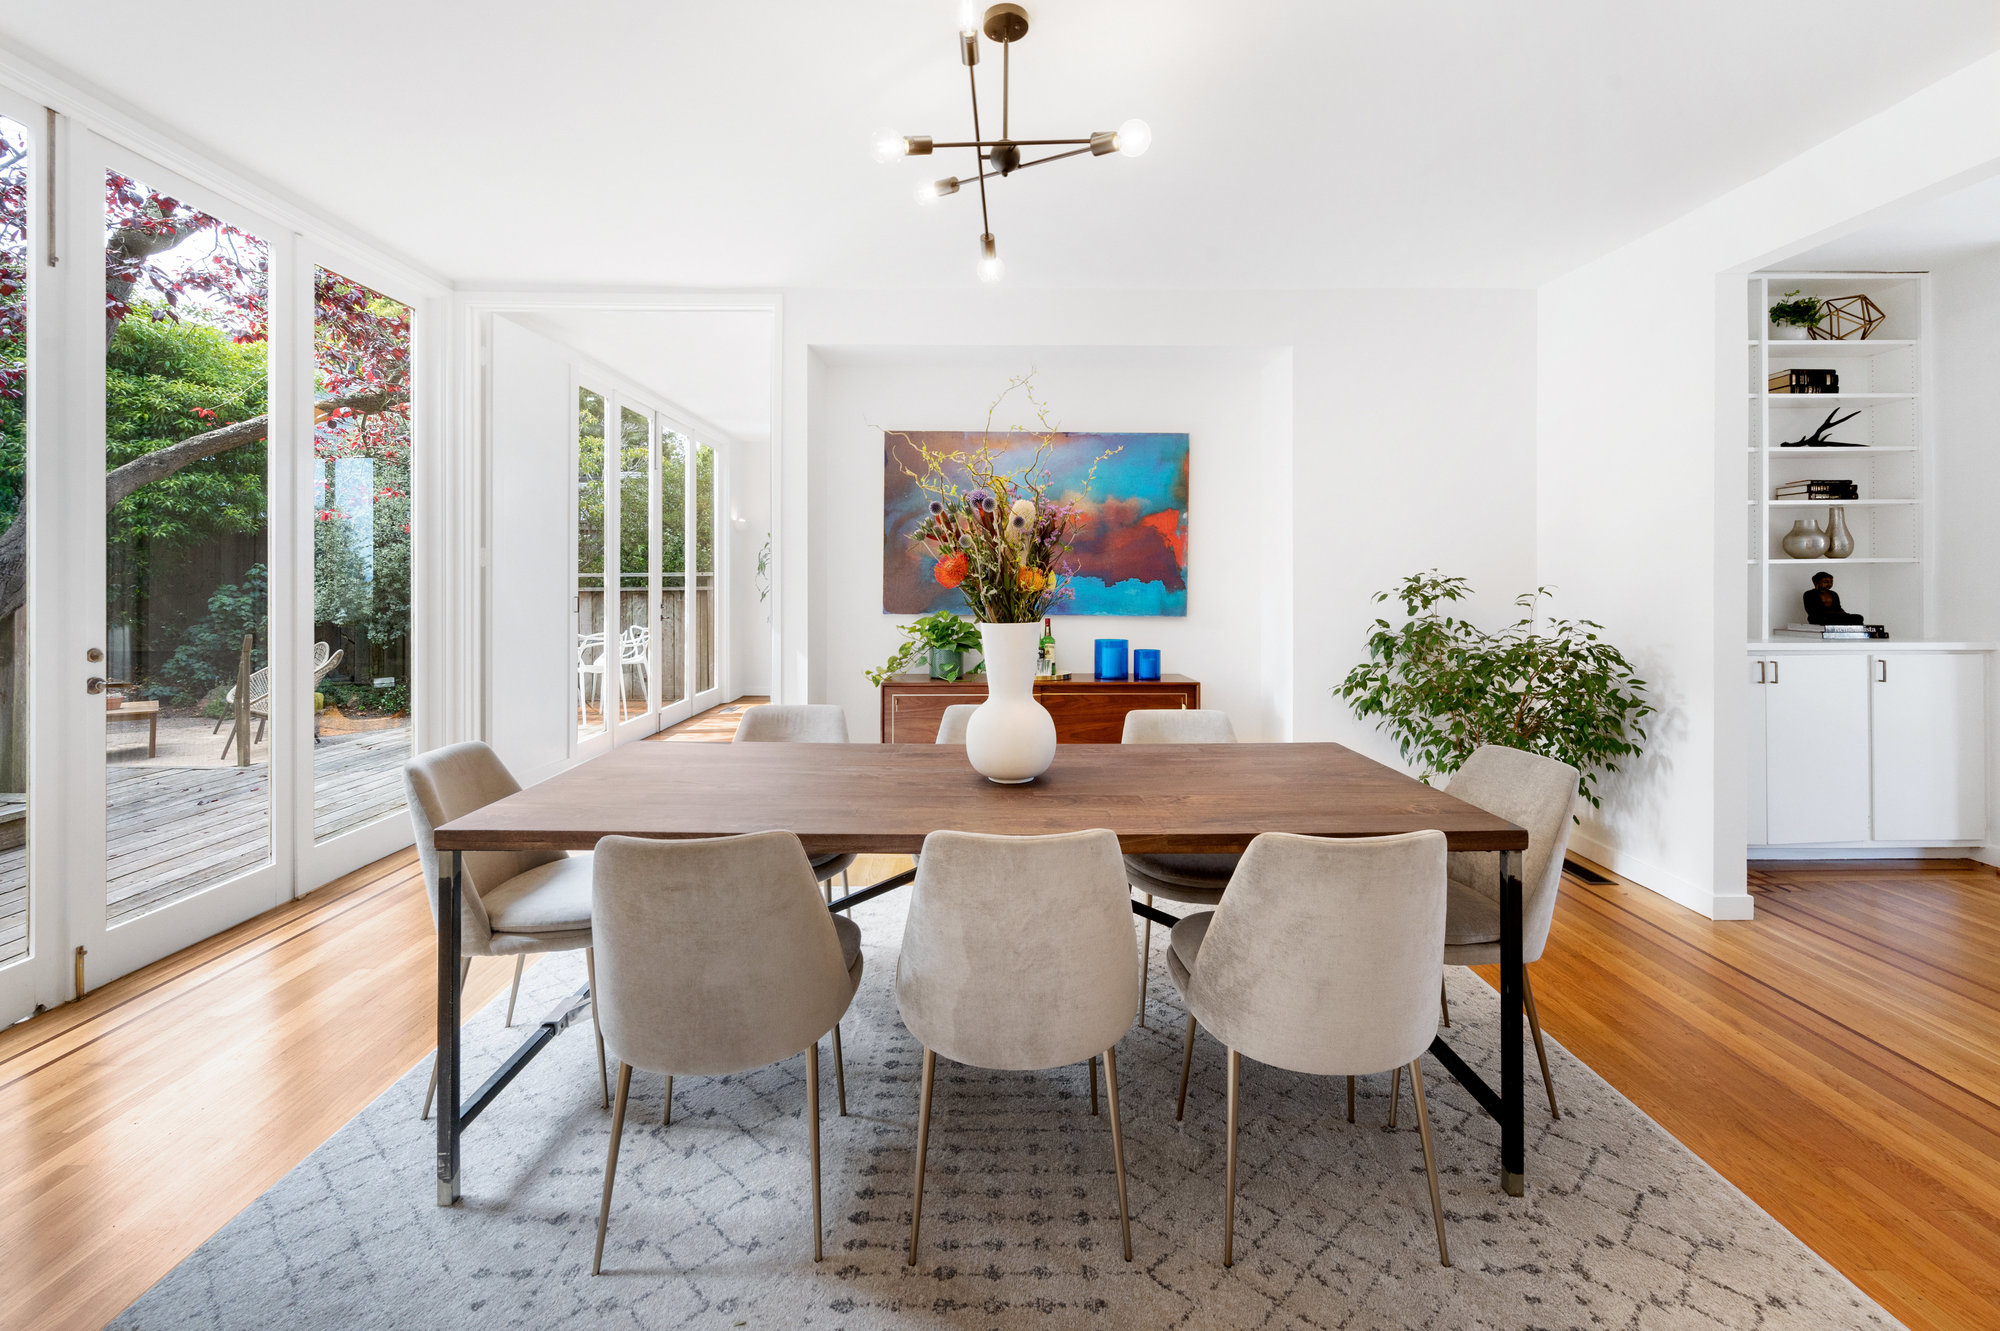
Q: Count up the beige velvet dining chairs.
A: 8